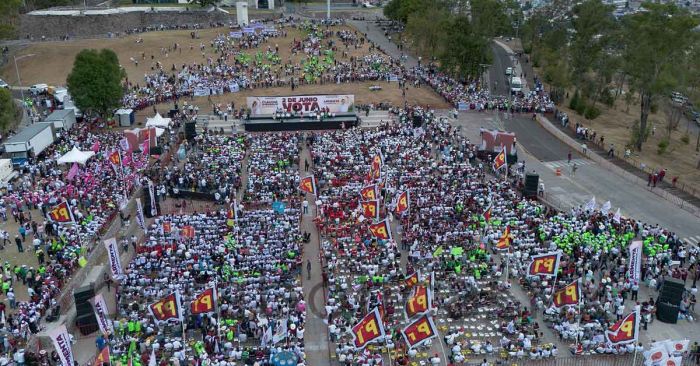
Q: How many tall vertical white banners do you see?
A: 6